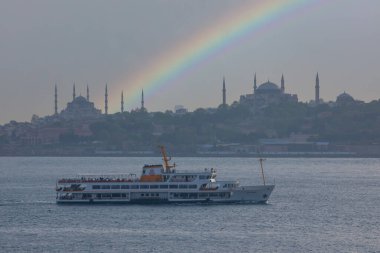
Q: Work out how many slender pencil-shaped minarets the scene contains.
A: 10